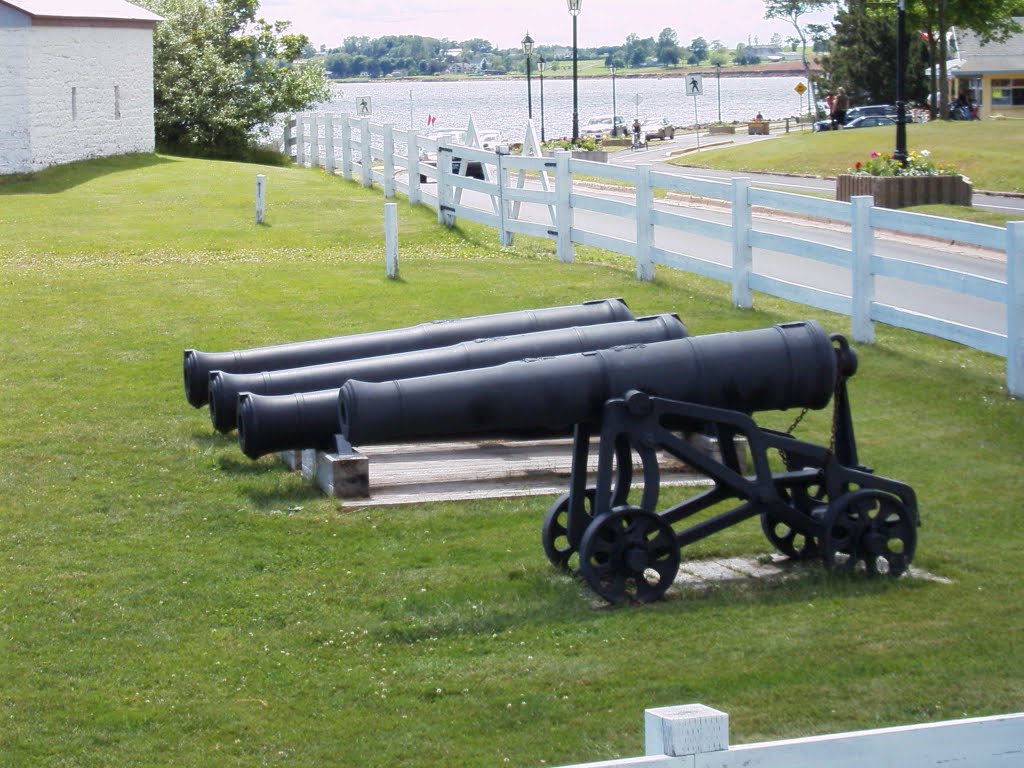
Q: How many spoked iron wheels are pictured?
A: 4